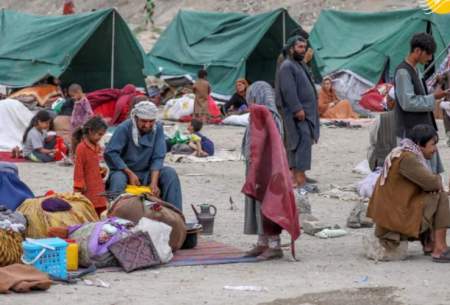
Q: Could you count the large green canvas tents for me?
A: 3